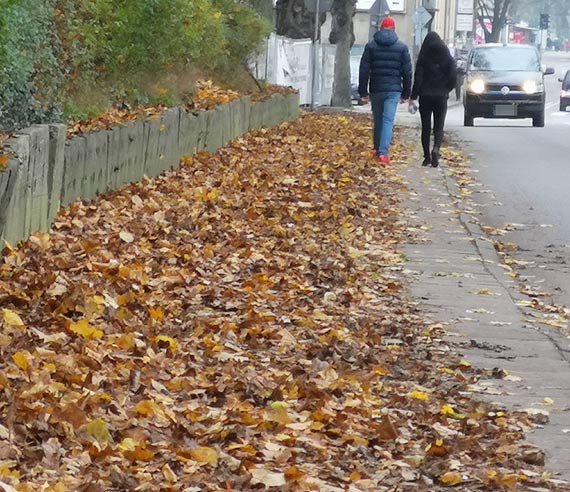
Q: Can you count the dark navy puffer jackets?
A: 1